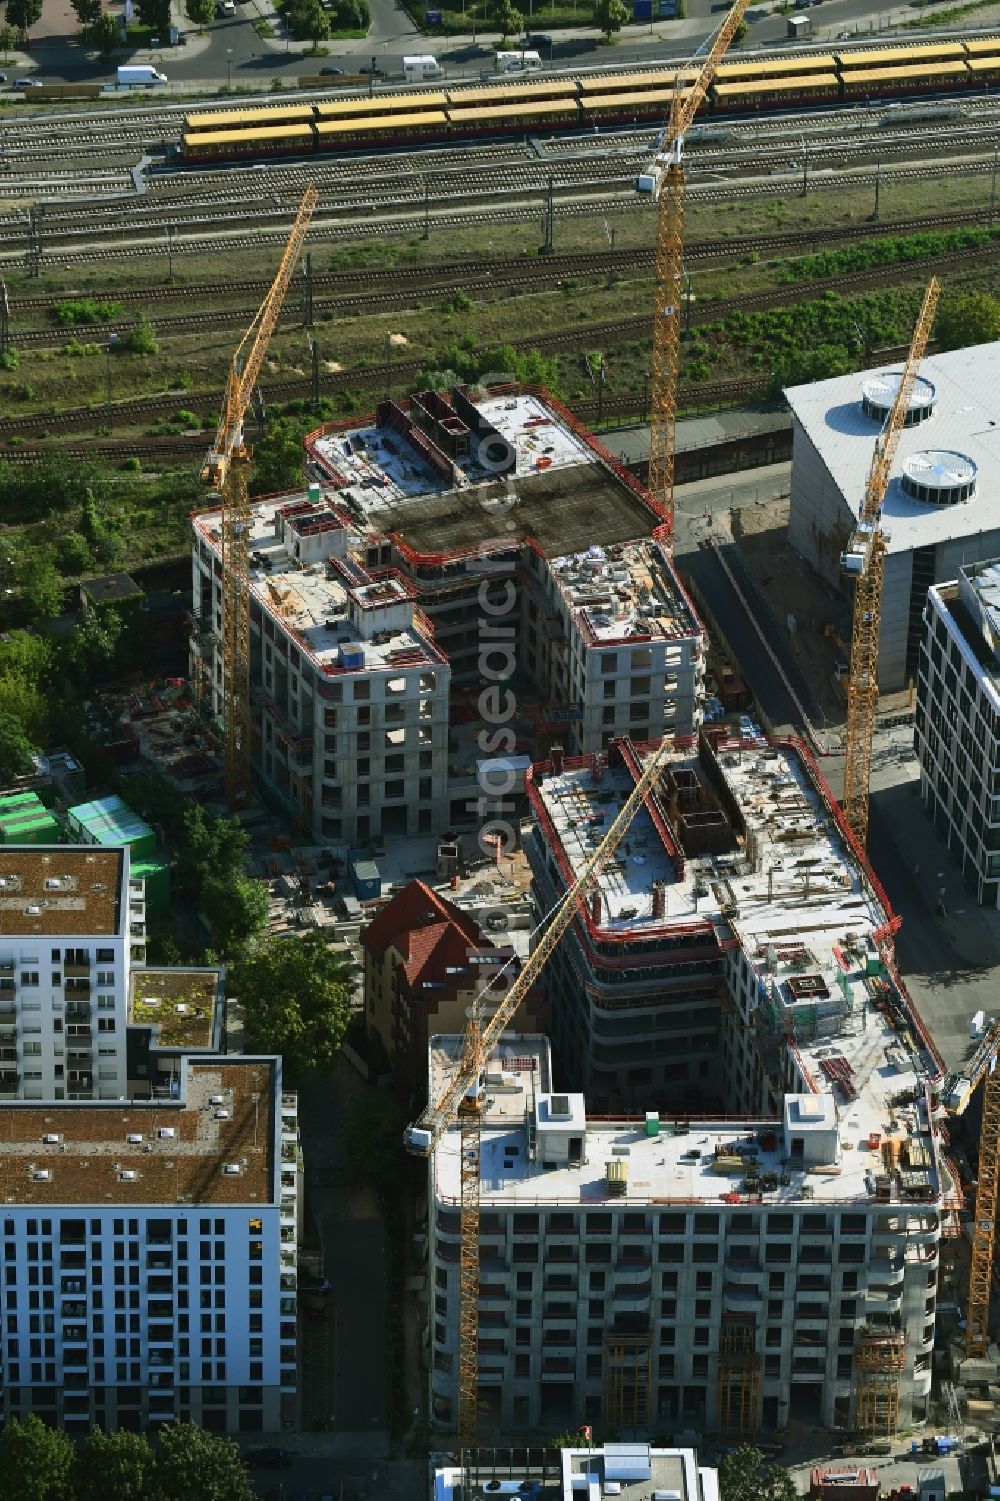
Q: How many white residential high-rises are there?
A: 2